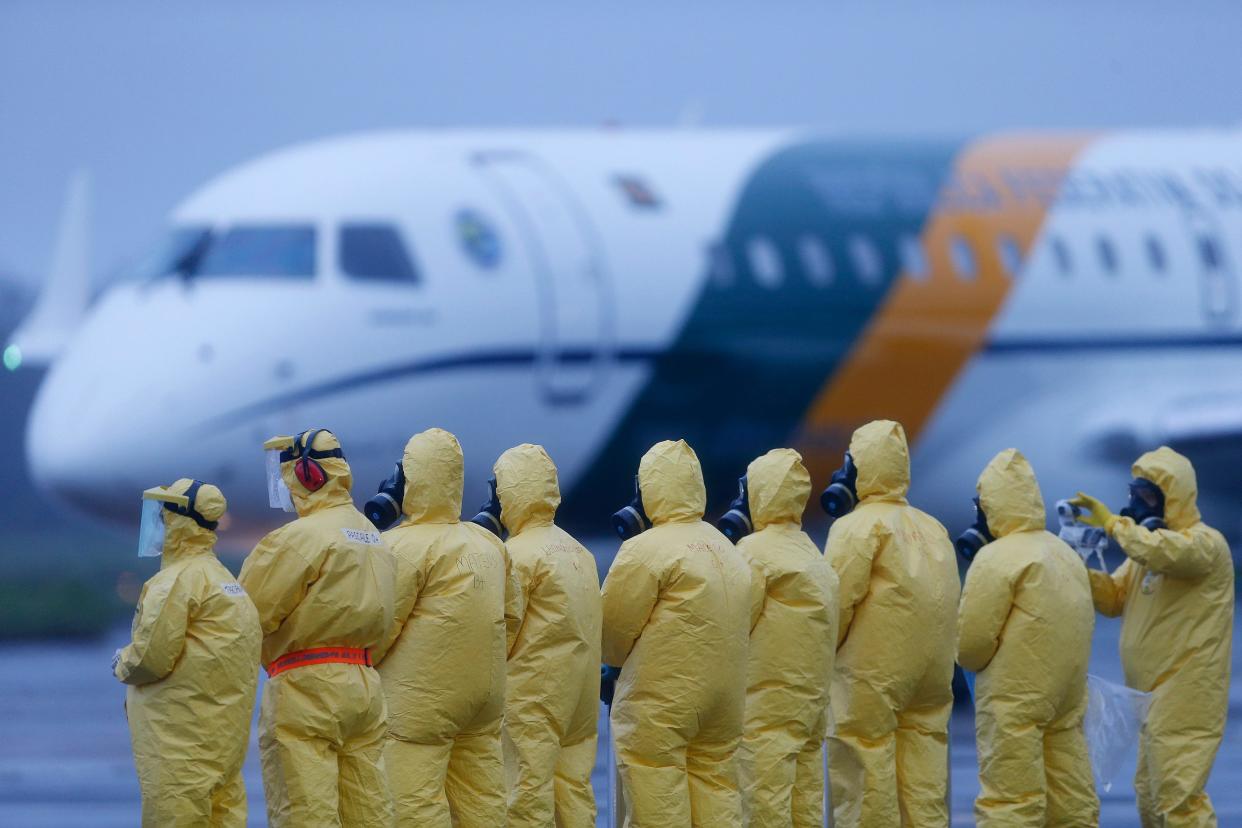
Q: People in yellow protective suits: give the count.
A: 9